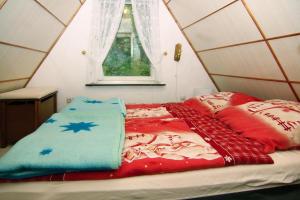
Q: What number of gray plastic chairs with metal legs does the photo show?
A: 0